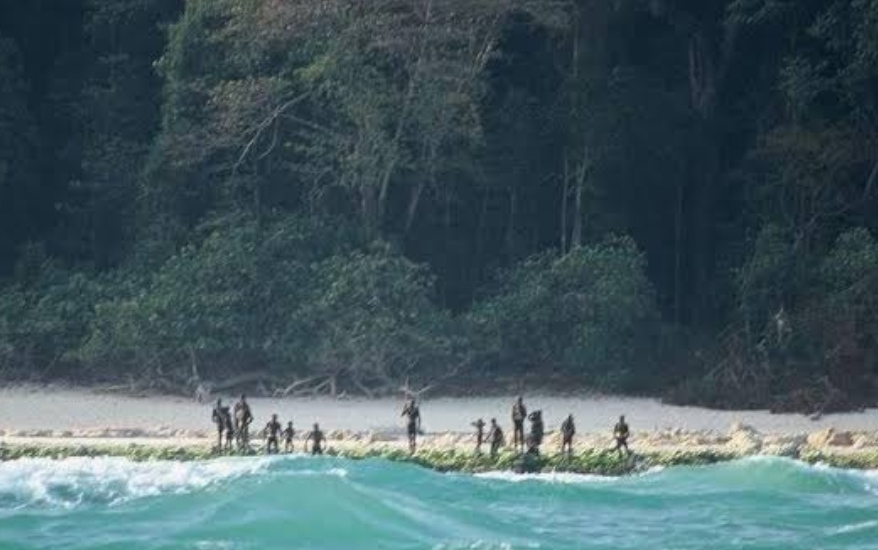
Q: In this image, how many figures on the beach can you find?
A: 13